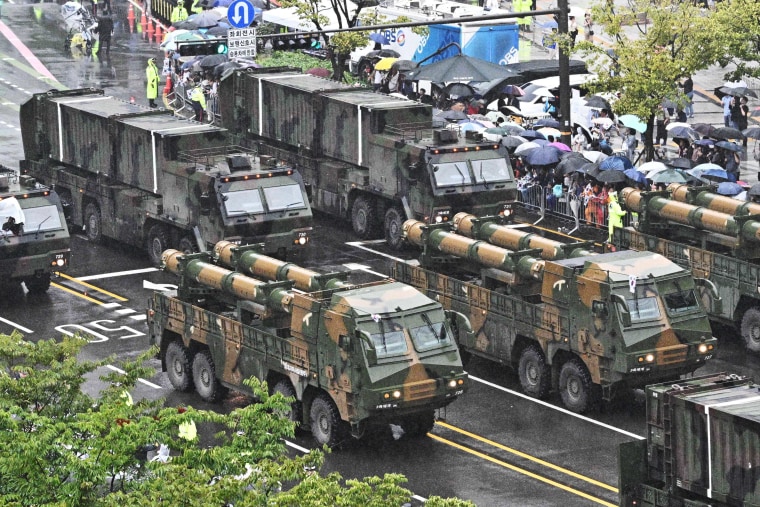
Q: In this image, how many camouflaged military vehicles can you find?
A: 7